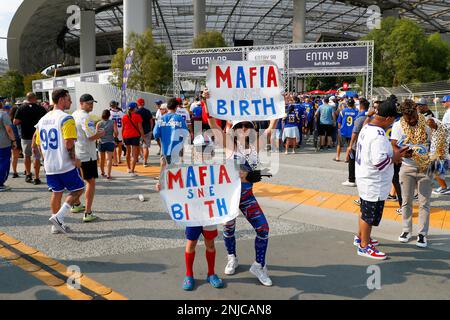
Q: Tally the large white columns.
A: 4